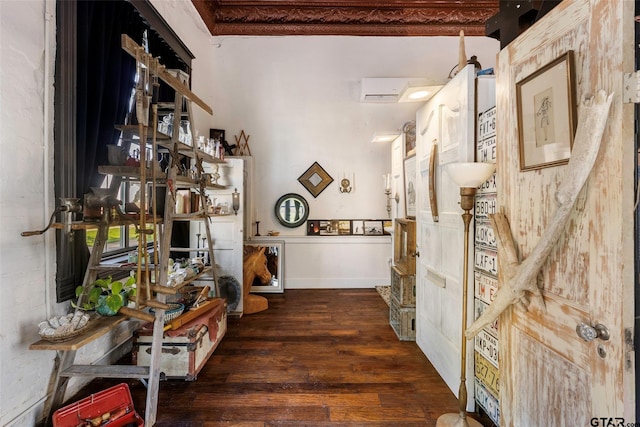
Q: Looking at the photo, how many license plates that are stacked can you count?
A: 11